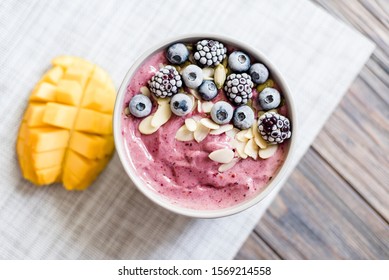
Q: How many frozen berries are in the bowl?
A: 14